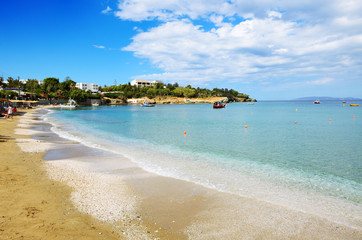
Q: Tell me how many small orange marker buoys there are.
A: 9